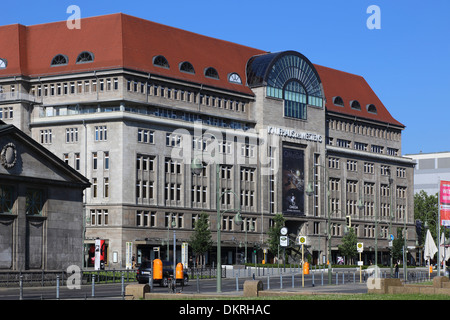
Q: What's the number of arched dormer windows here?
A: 10